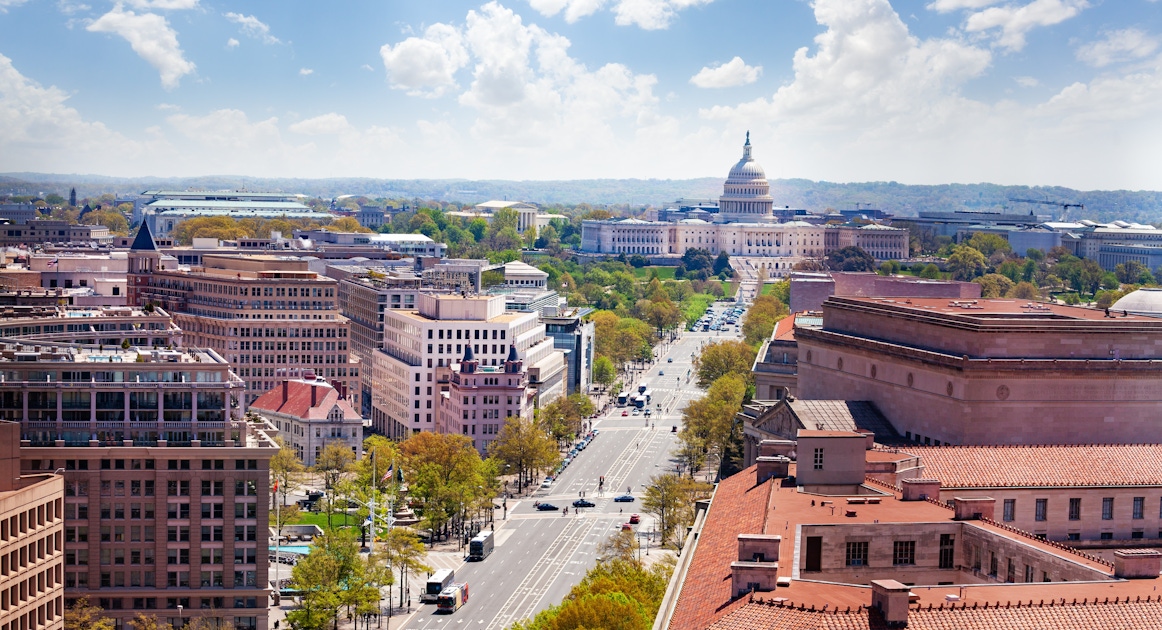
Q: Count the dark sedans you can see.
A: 3